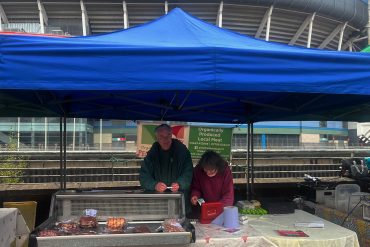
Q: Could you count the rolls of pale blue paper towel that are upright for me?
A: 1